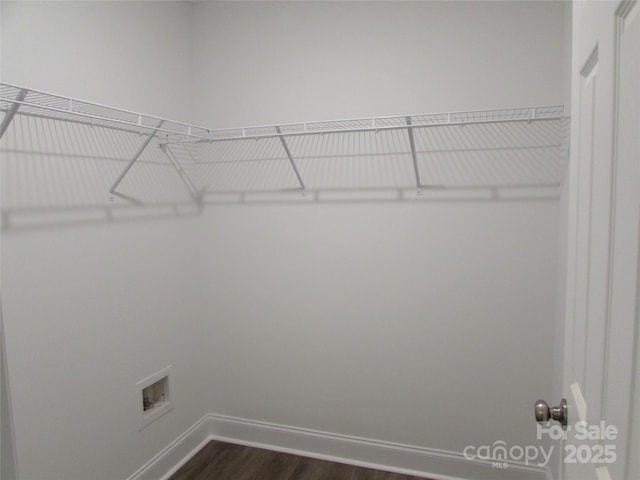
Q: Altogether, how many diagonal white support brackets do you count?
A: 4